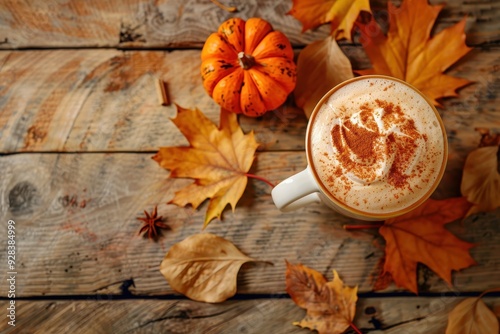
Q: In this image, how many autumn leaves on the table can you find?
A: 9